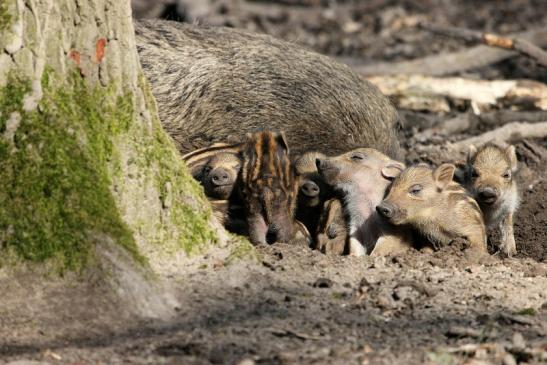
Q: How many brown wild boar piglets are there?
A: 6